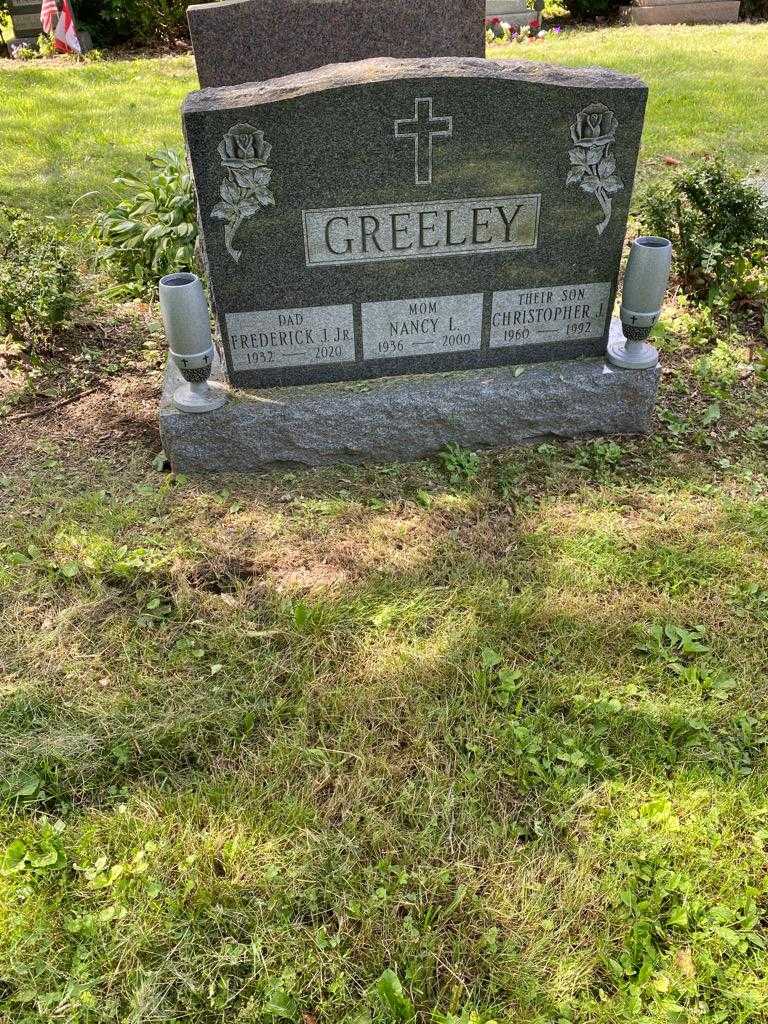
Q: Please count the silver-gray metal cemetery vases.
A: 2